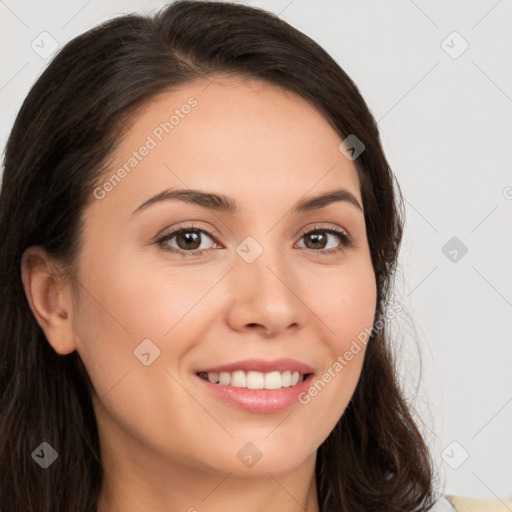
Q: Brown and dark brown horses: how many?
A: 0